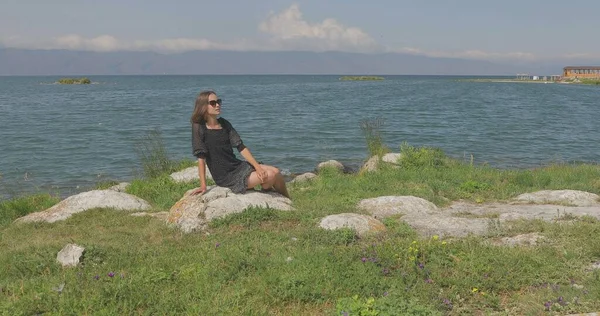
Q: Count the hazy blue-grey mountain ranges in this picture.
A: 1